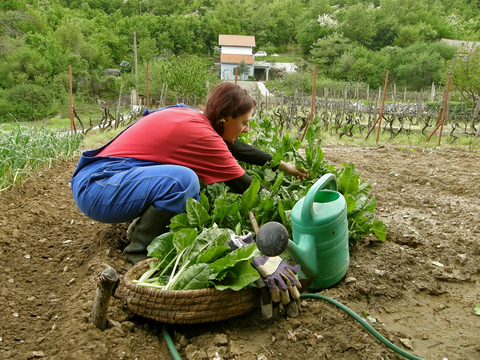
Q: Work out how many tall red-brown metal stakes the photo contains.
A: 6